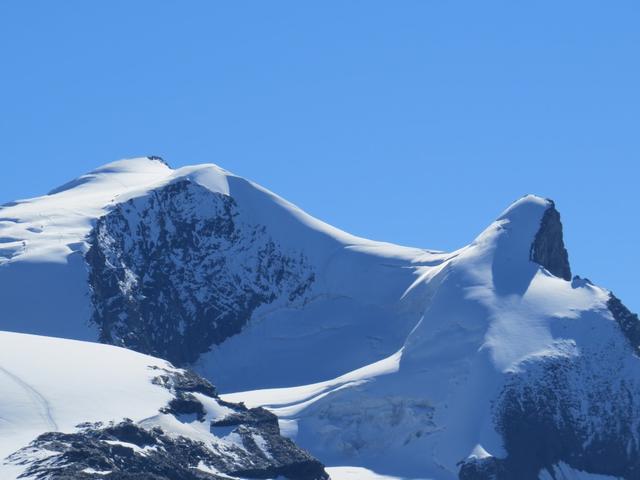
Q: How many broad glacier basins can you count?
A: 1